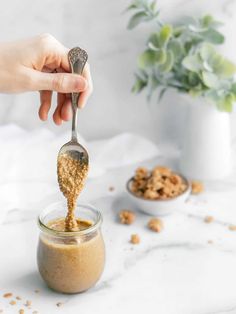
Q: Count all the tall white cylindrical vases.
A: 1